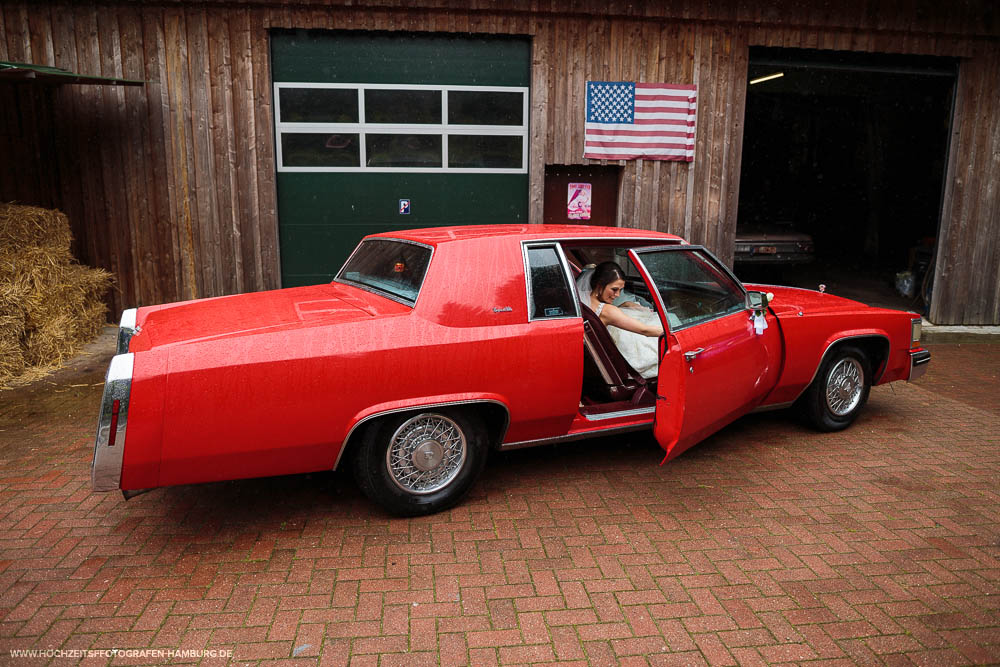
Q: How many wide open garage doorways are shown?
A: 1